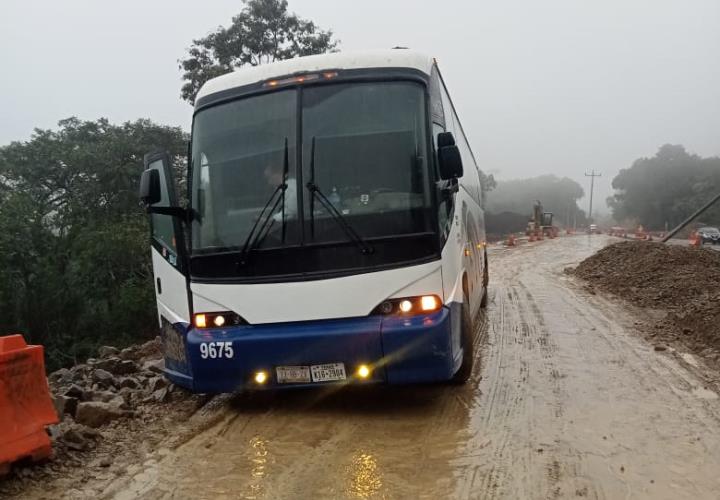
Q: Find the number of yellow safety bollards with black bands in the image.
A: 0